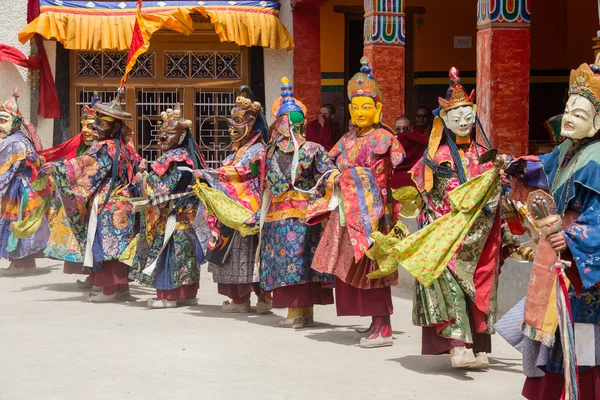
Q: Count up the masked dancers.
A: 9